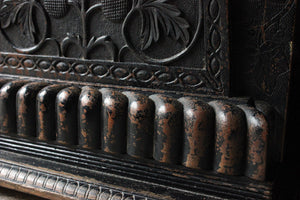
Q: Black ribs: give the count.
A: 11